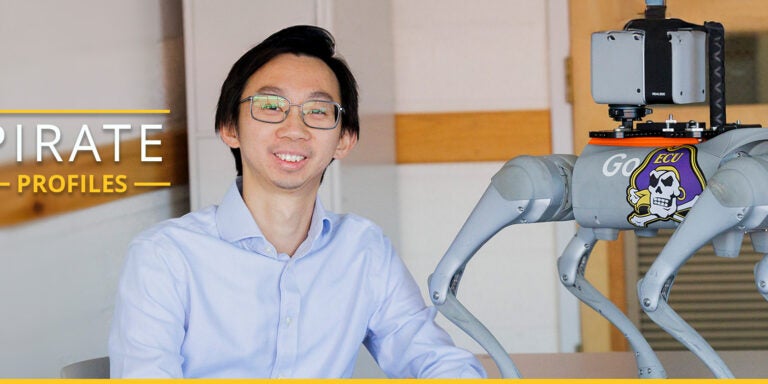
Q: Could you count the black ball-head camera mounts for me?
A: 1